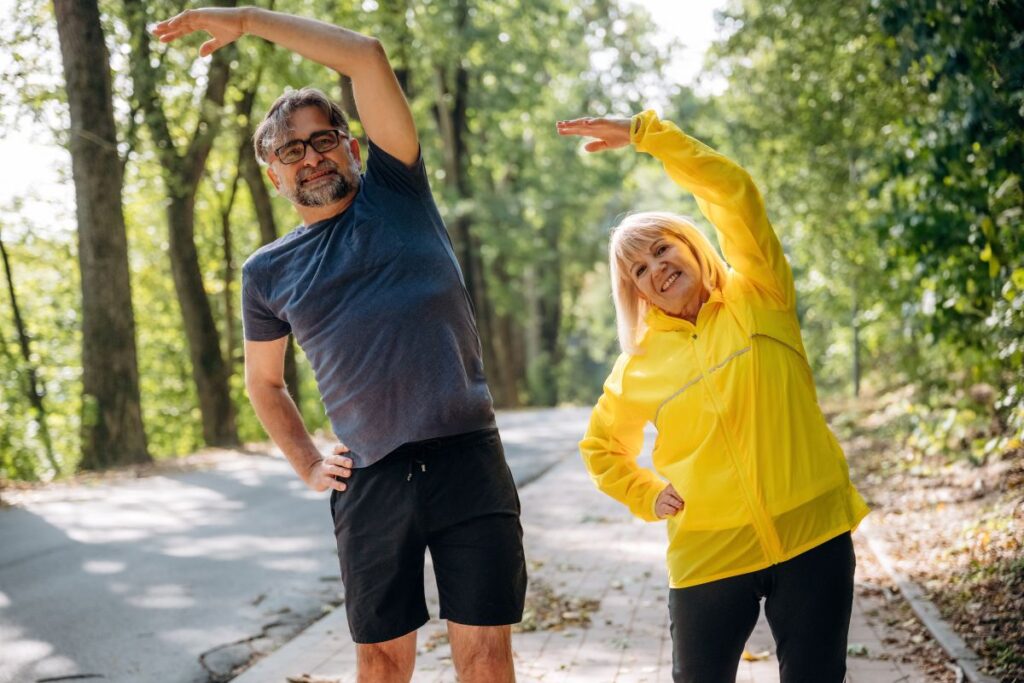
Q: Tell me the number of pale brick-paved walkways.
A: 1